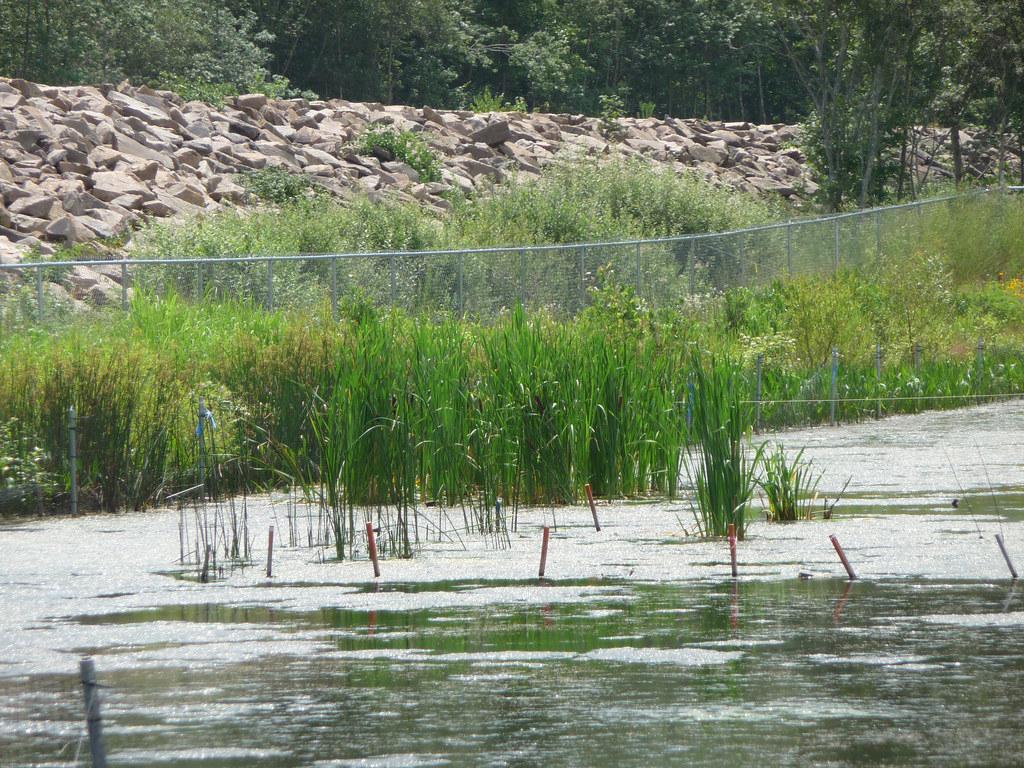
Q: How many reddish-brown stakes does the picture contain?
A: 6